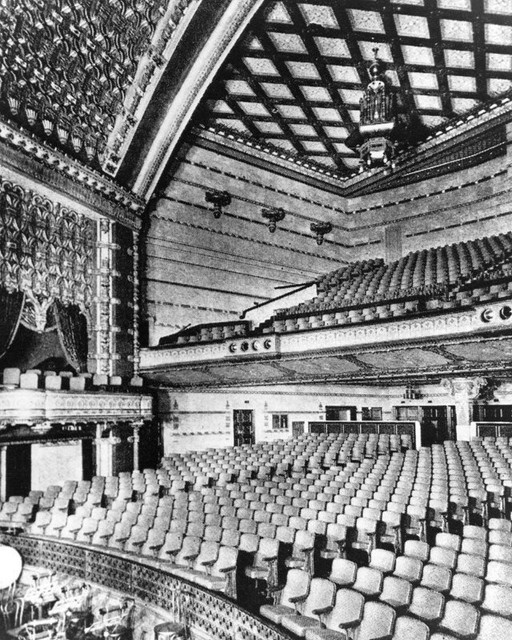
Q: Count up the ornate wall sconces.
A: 3